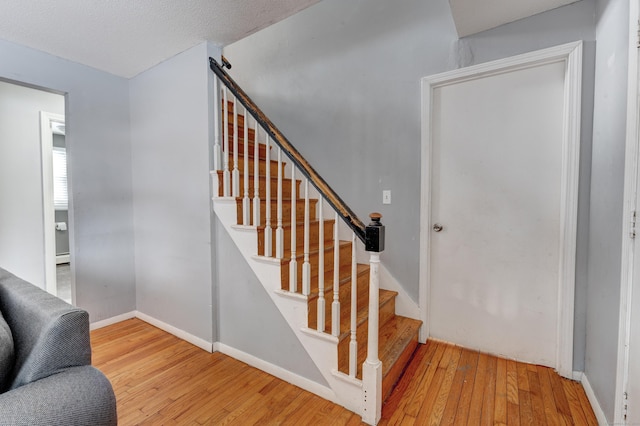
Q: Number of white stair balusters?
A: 12